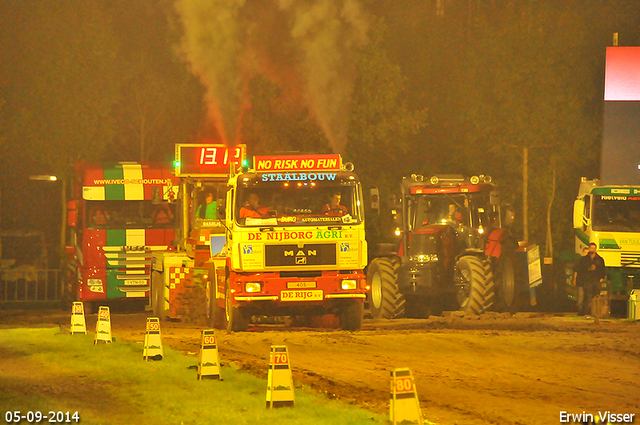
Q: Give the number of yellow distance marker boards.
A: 6